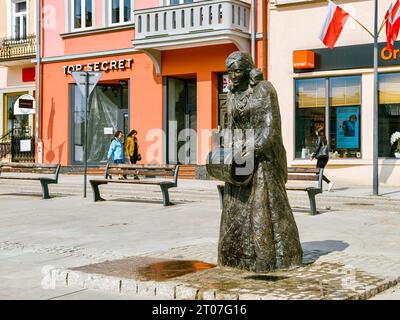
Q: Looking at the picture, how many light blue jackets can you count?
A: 1